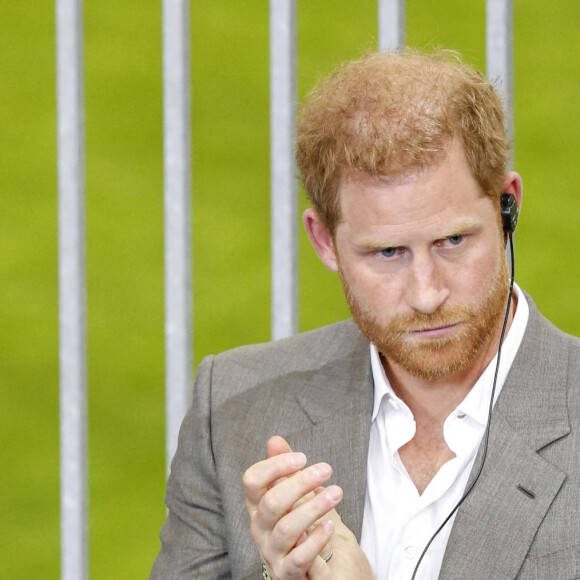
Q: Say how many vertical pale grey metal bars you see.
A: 5